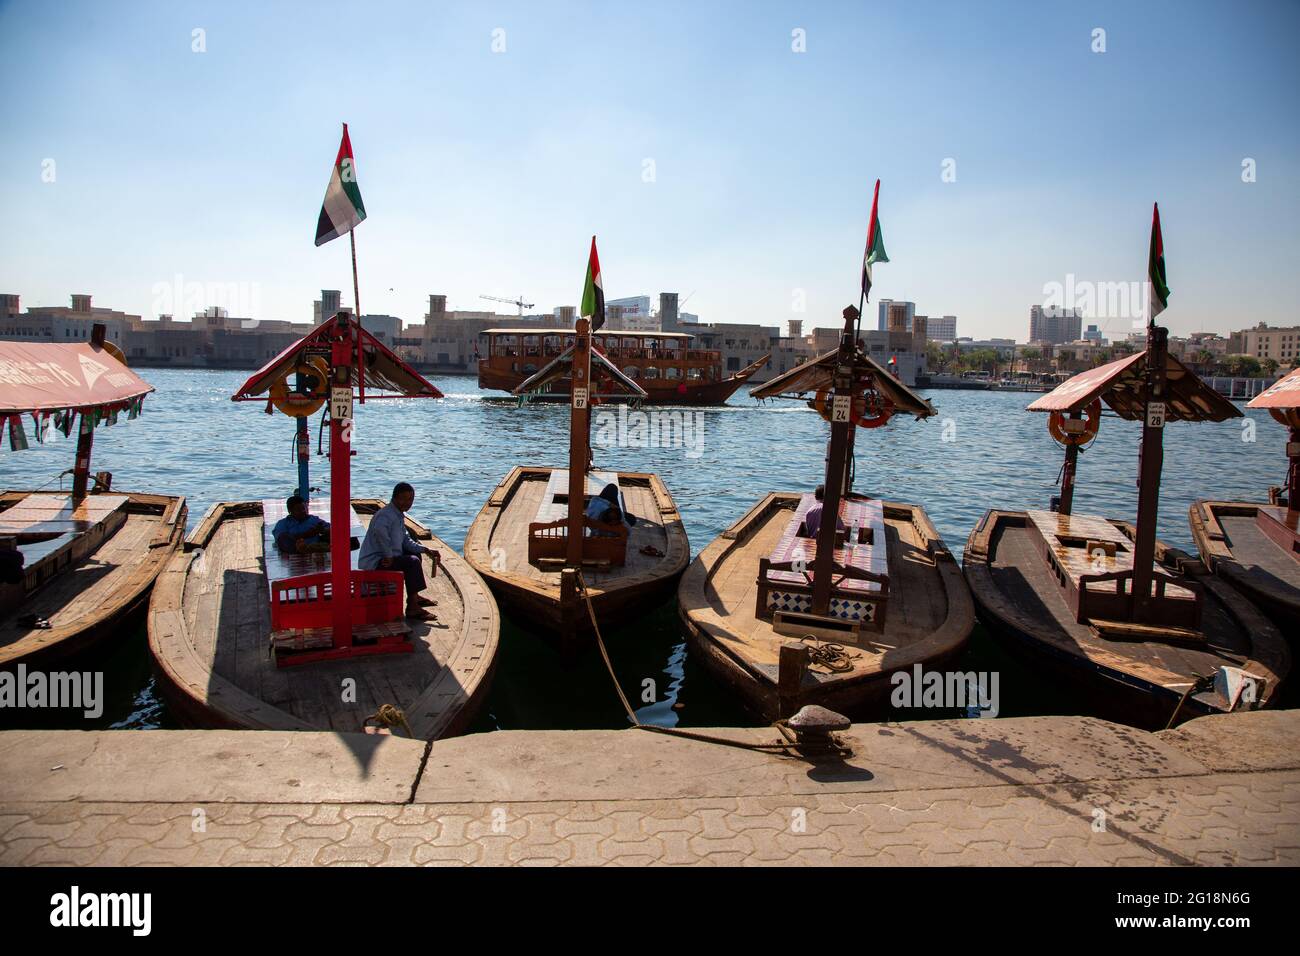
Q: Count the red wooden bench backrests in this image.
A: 1